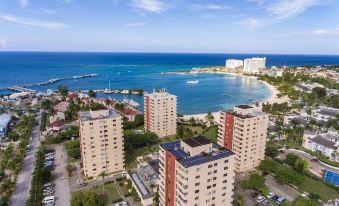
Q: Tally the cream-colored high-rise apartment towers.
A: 4